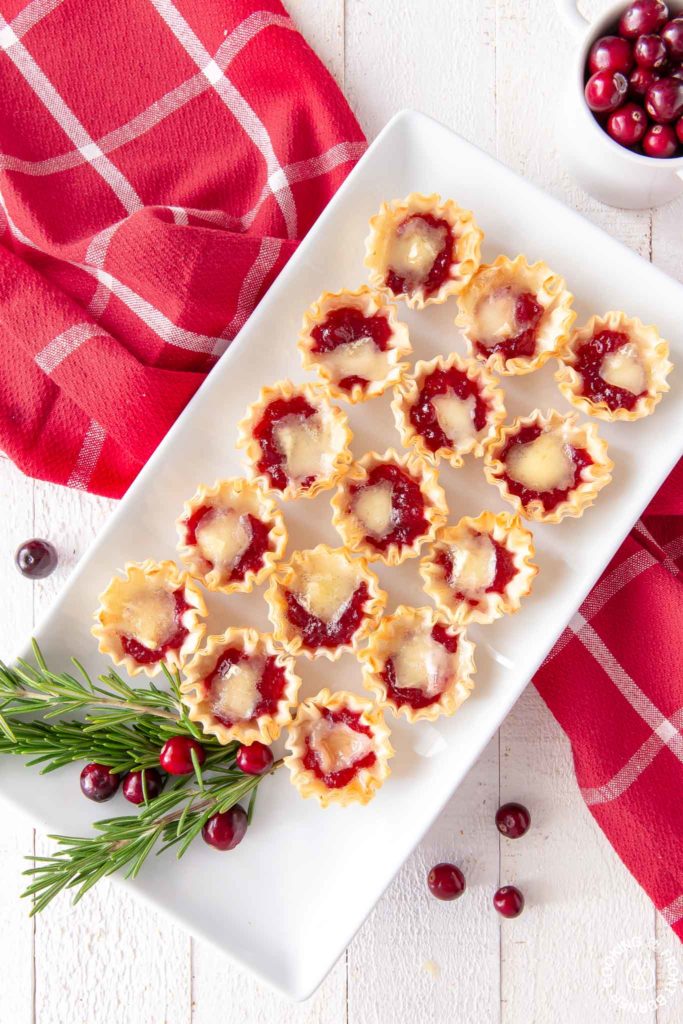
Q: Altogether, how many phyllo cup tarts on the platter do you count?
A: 15